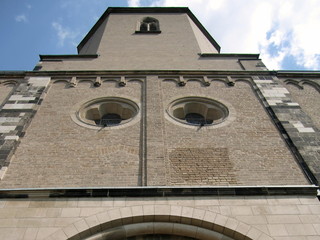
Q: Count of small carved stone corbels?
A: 6